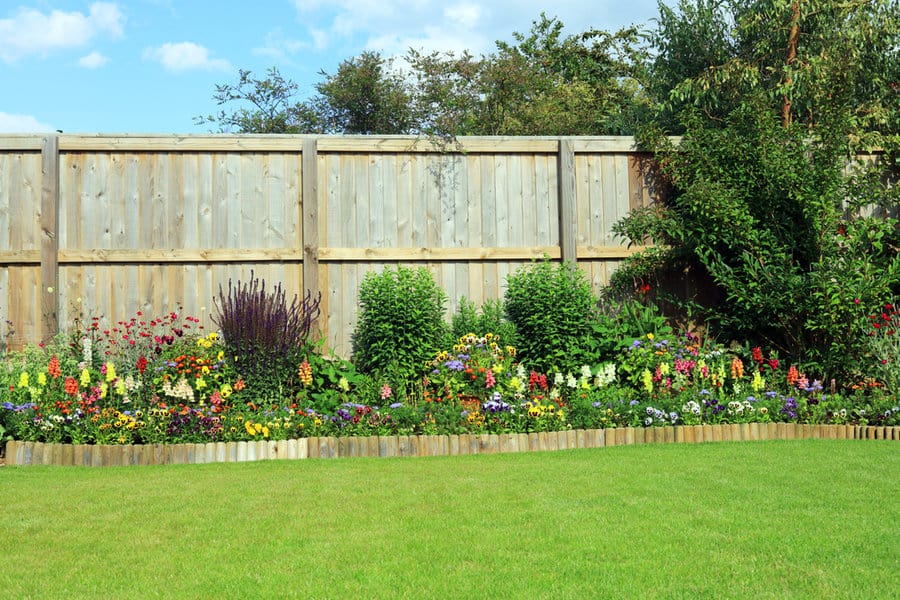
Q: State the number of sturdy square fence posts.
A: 3